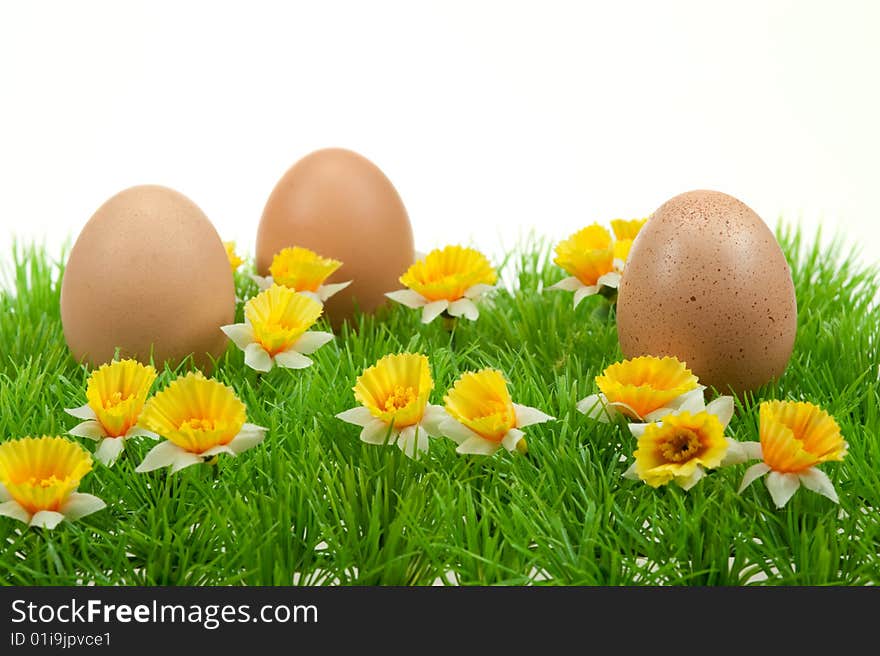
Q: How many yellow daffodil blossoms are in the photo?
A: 14